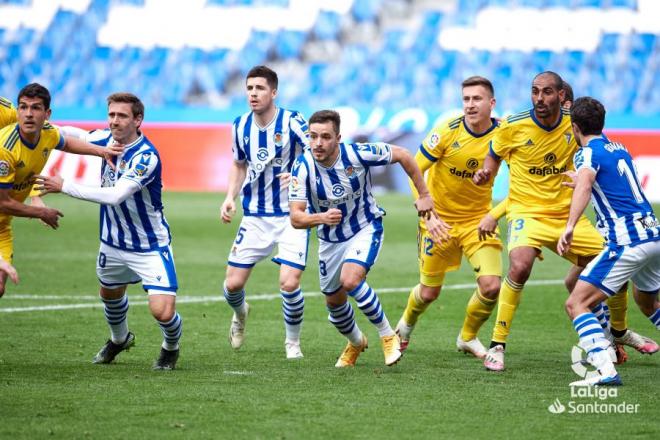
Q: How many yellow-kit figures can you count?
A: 4